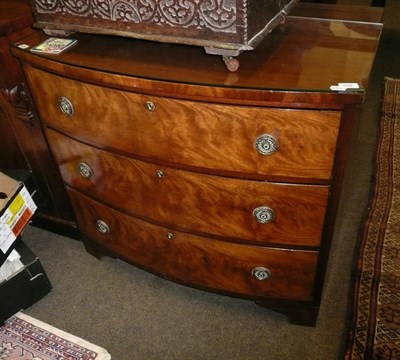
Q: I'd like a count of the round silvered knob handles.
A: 6